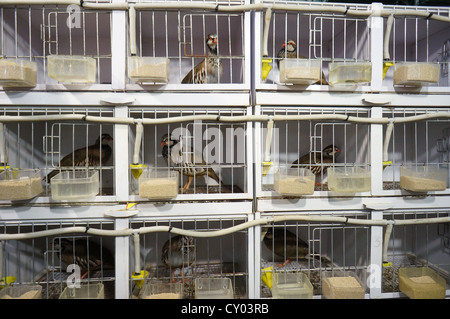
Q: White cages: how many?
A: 12